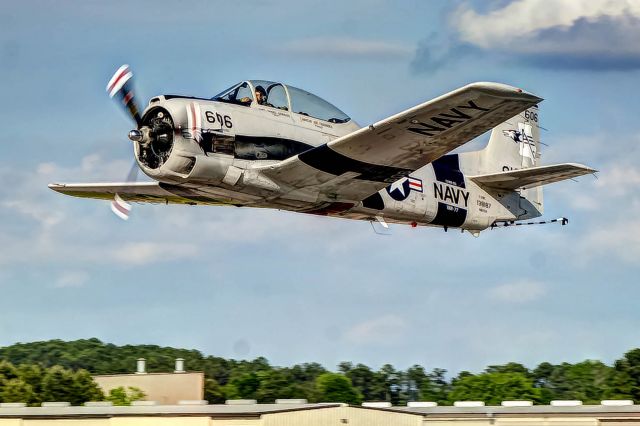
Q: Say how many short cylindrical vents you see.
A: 2